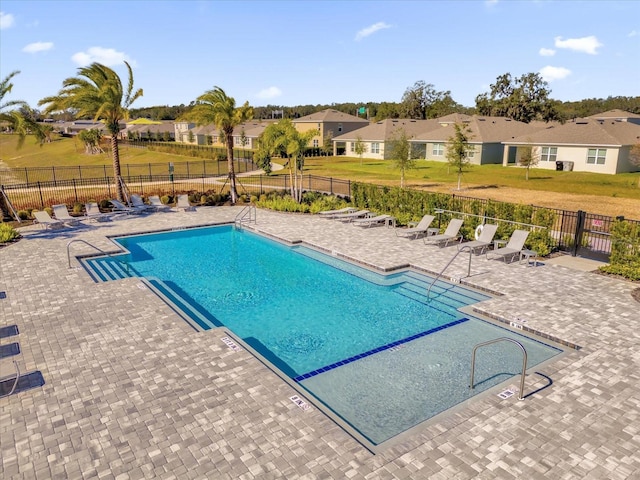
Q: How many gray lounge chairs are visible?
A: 14